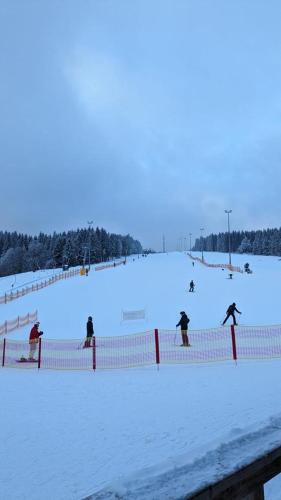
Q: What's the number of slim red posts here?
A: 5